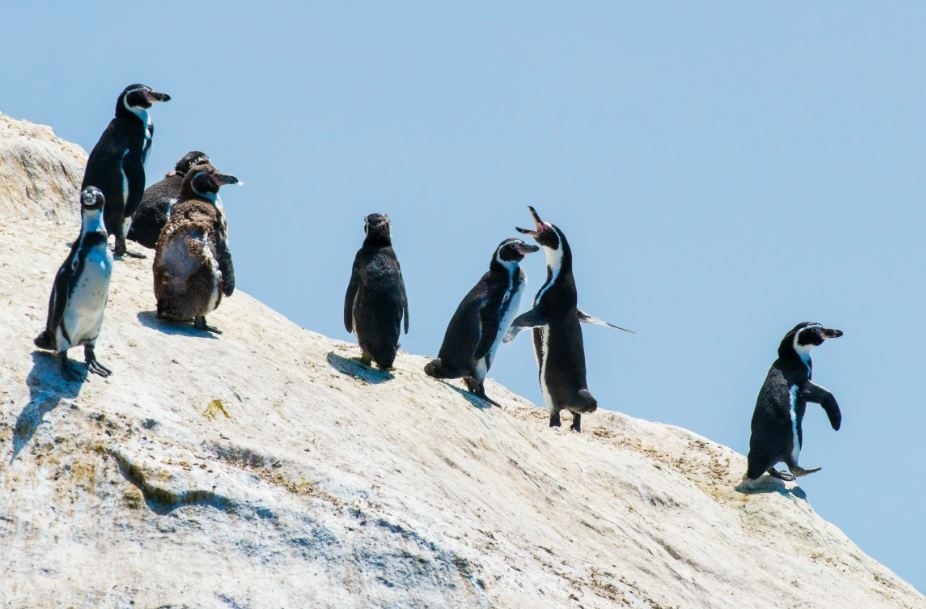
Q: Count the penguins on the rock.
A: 8